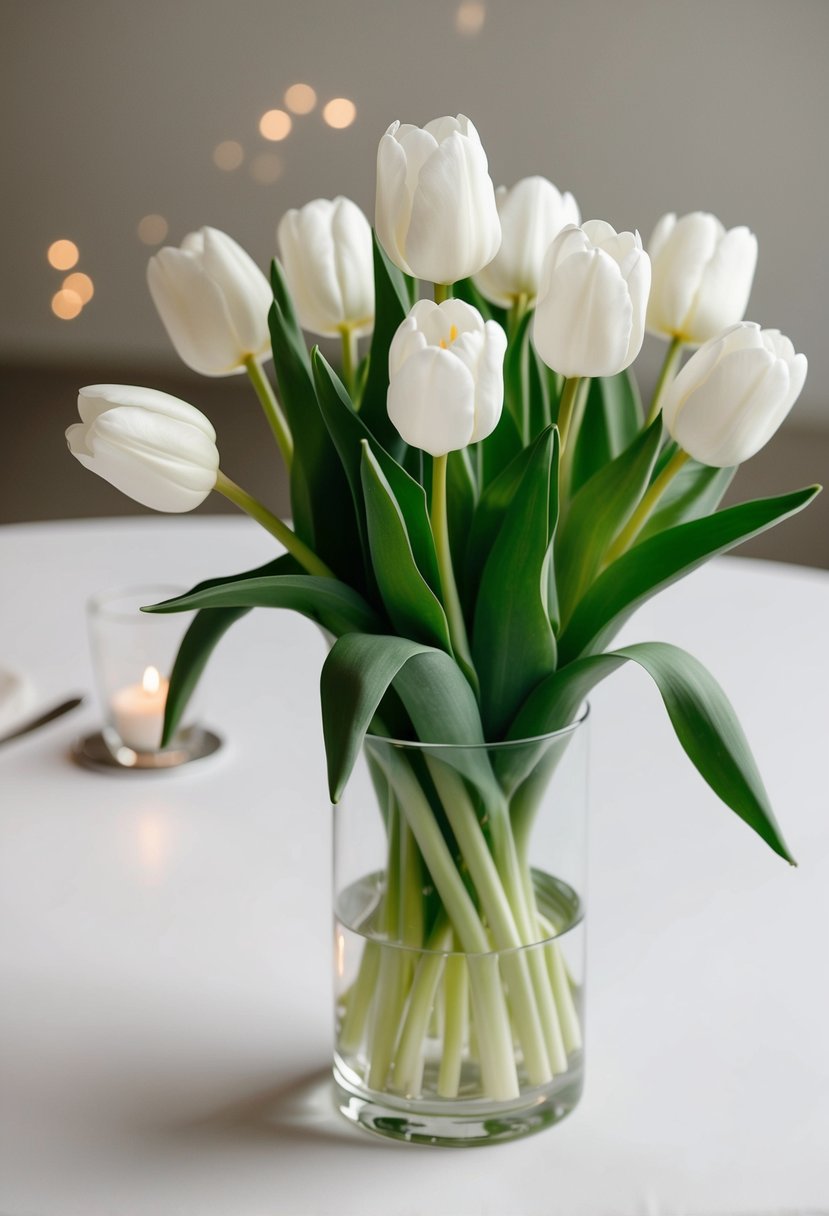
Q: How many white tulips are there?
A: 9